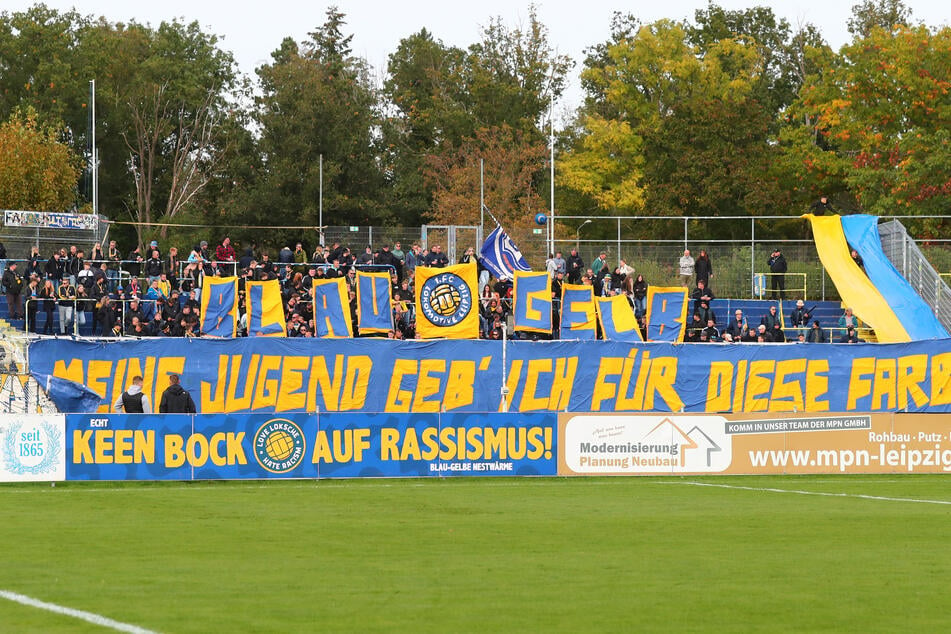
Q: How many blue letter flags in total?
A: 8